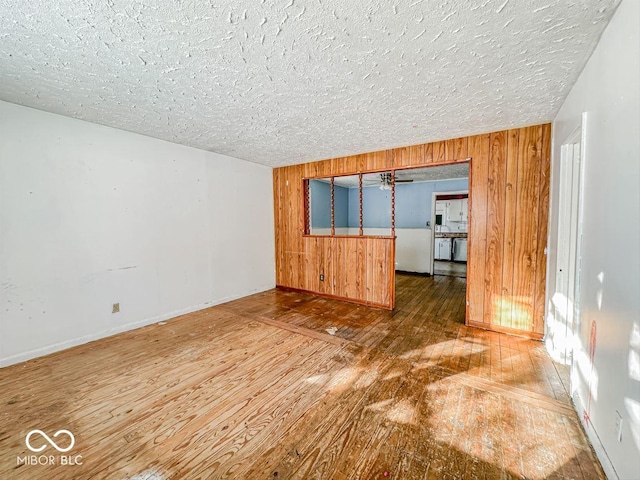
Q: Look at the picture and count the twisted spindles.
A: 4